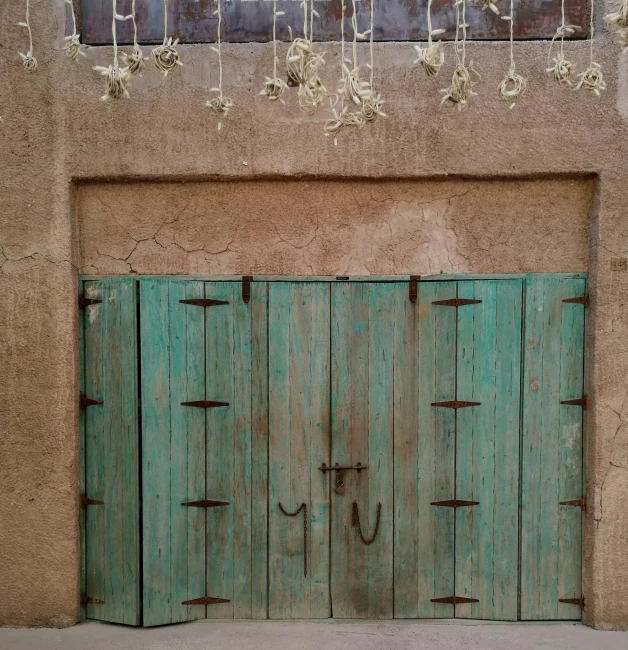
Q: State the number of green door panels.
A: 8